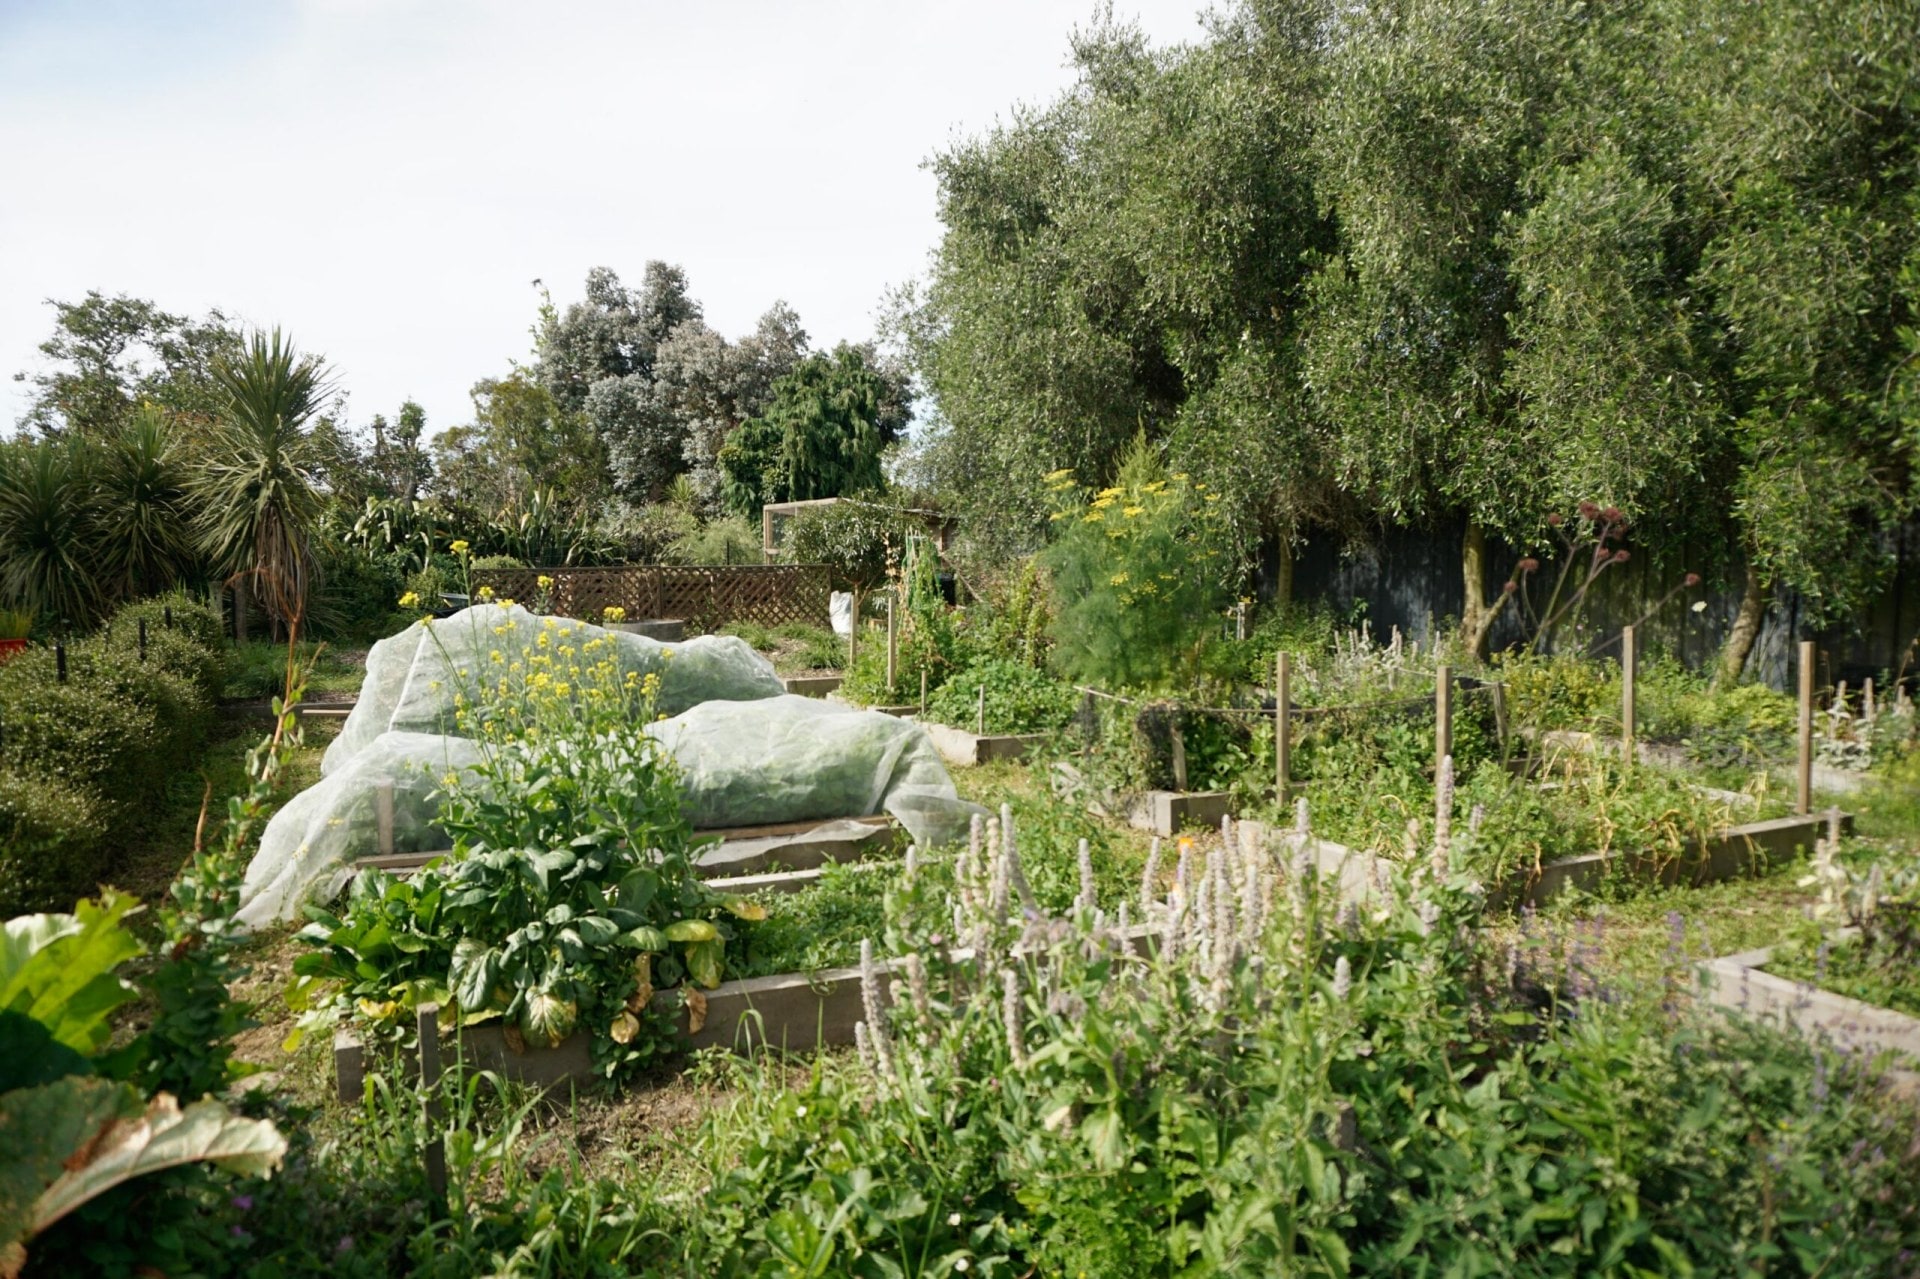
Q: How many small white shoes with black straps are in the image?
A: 0